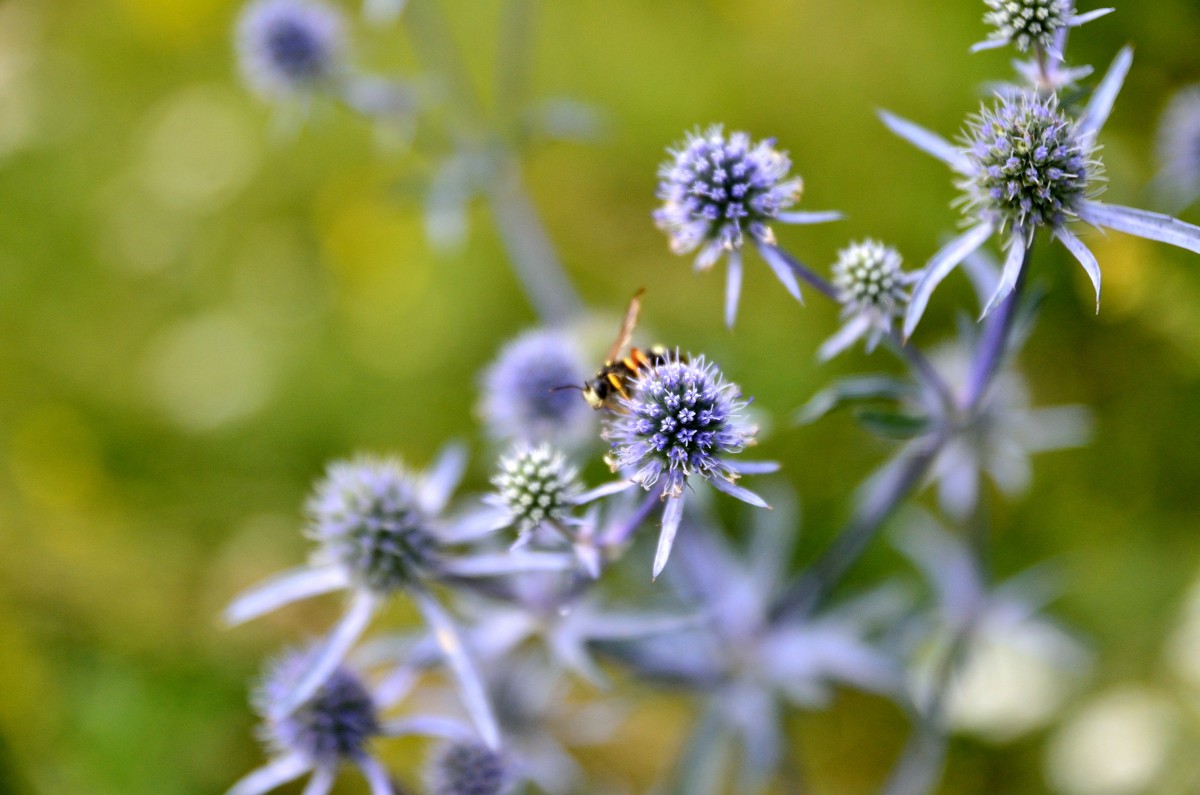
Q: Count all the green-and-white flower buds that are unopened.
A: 3